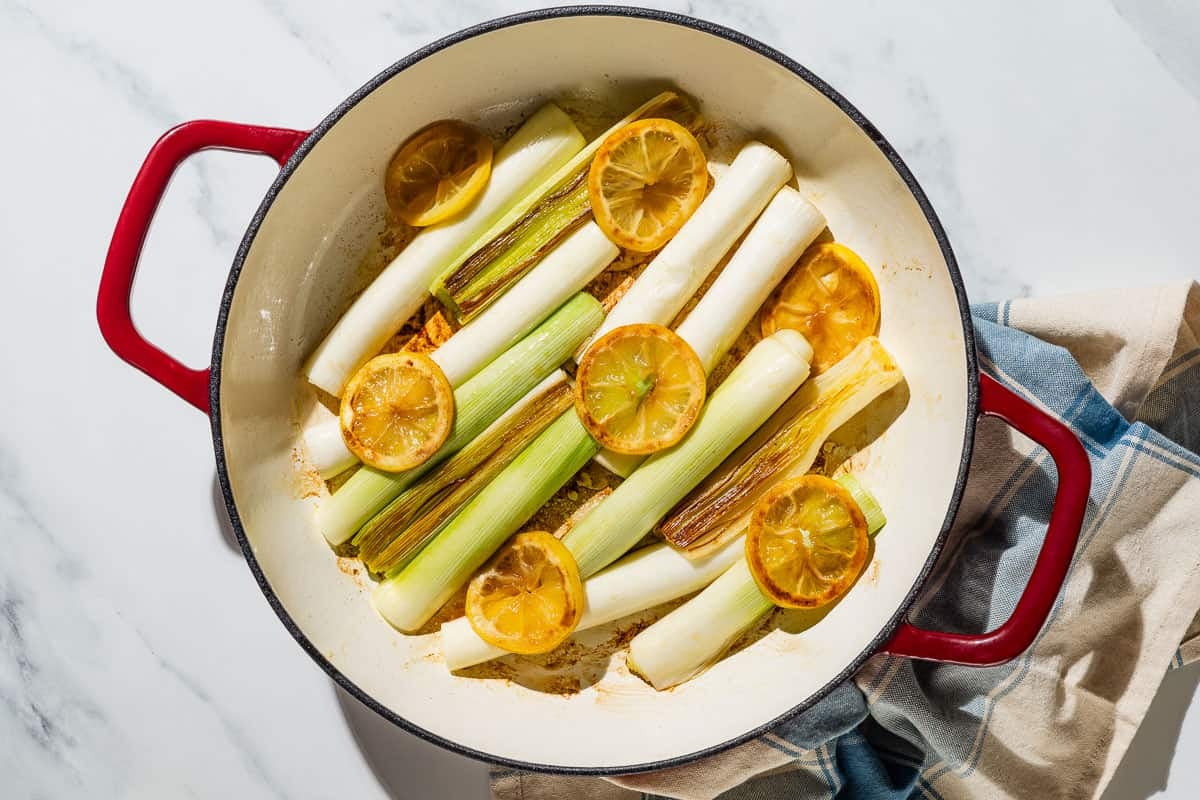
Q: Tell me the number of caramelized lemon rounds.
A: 7